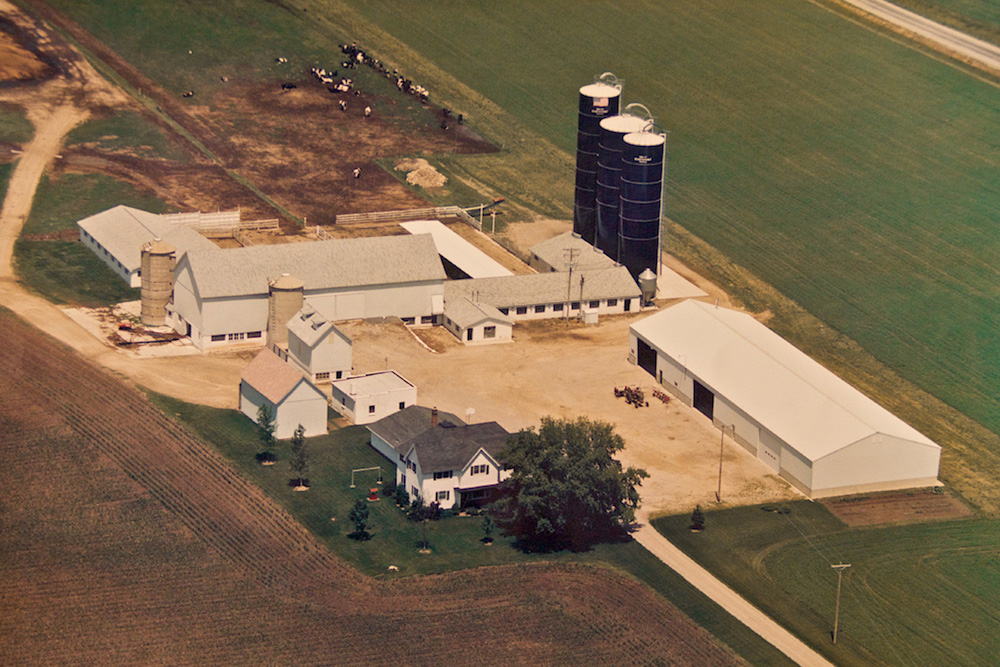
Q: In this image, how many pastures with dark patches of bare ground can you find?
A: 1